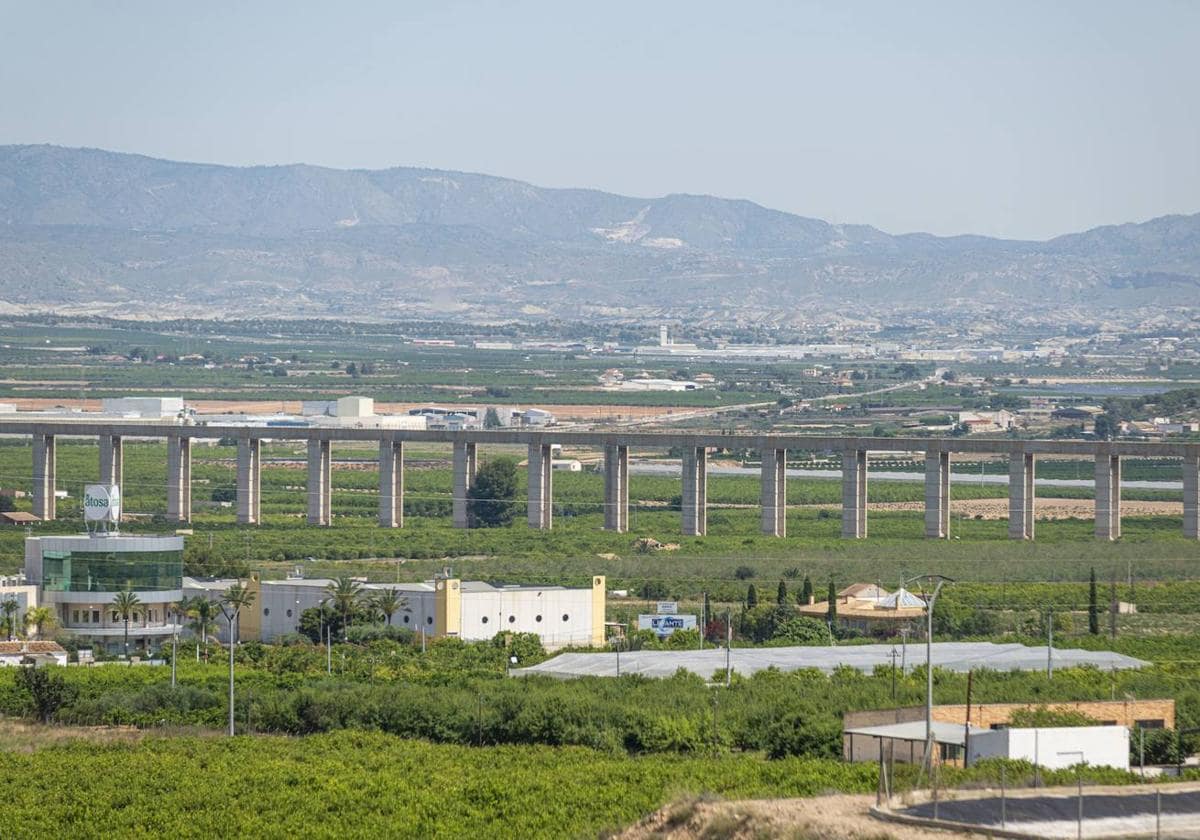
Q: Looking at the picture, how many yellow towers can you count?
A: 3